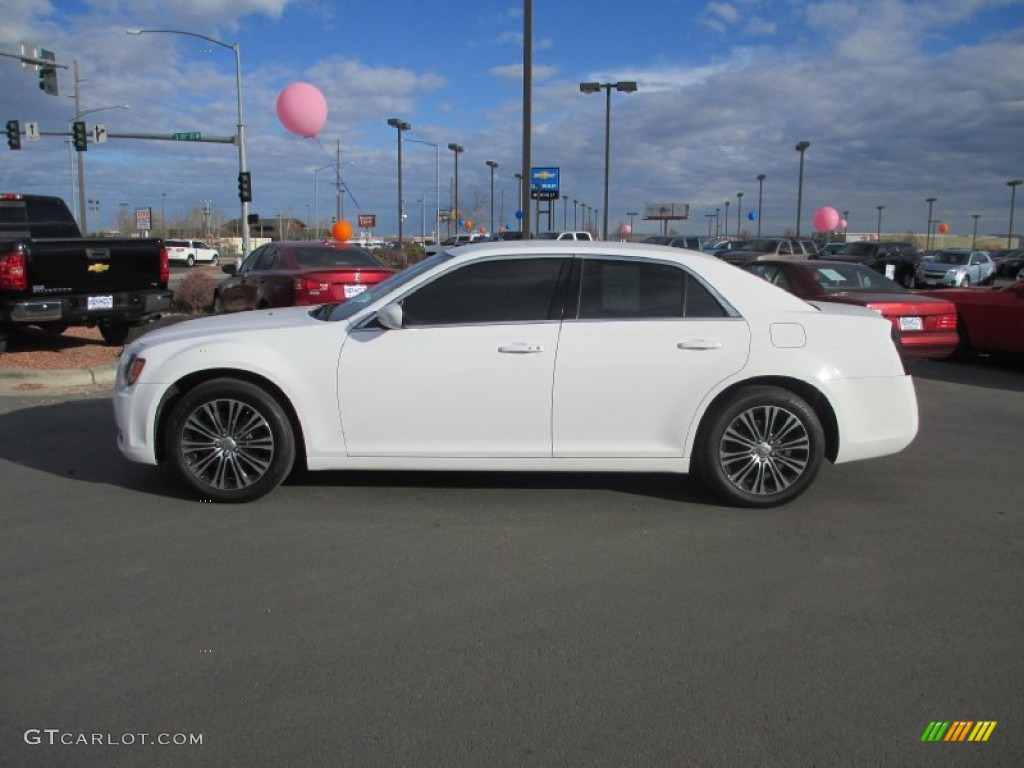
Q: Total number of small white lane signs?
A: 2